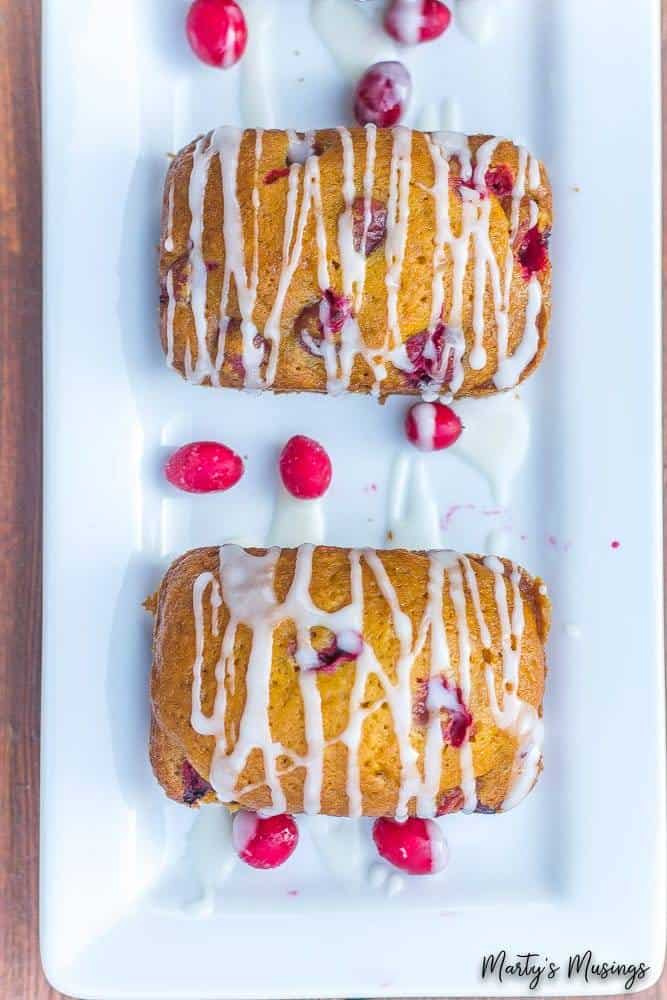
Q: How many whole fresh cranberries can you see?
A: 8